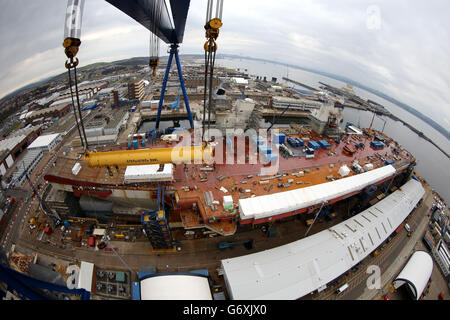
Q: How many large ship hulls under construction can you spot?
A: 1